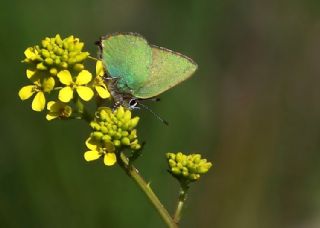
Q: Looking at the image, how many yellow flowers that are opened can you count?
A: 5